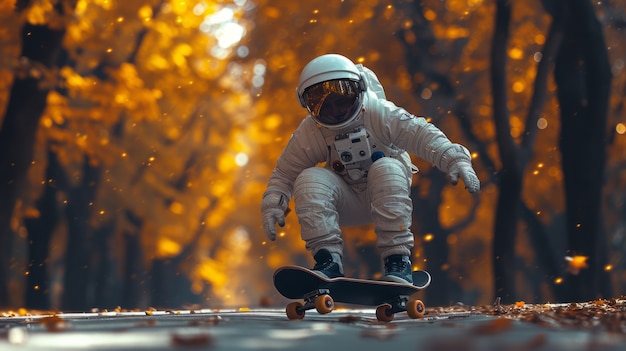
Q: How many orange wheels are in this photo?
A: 4